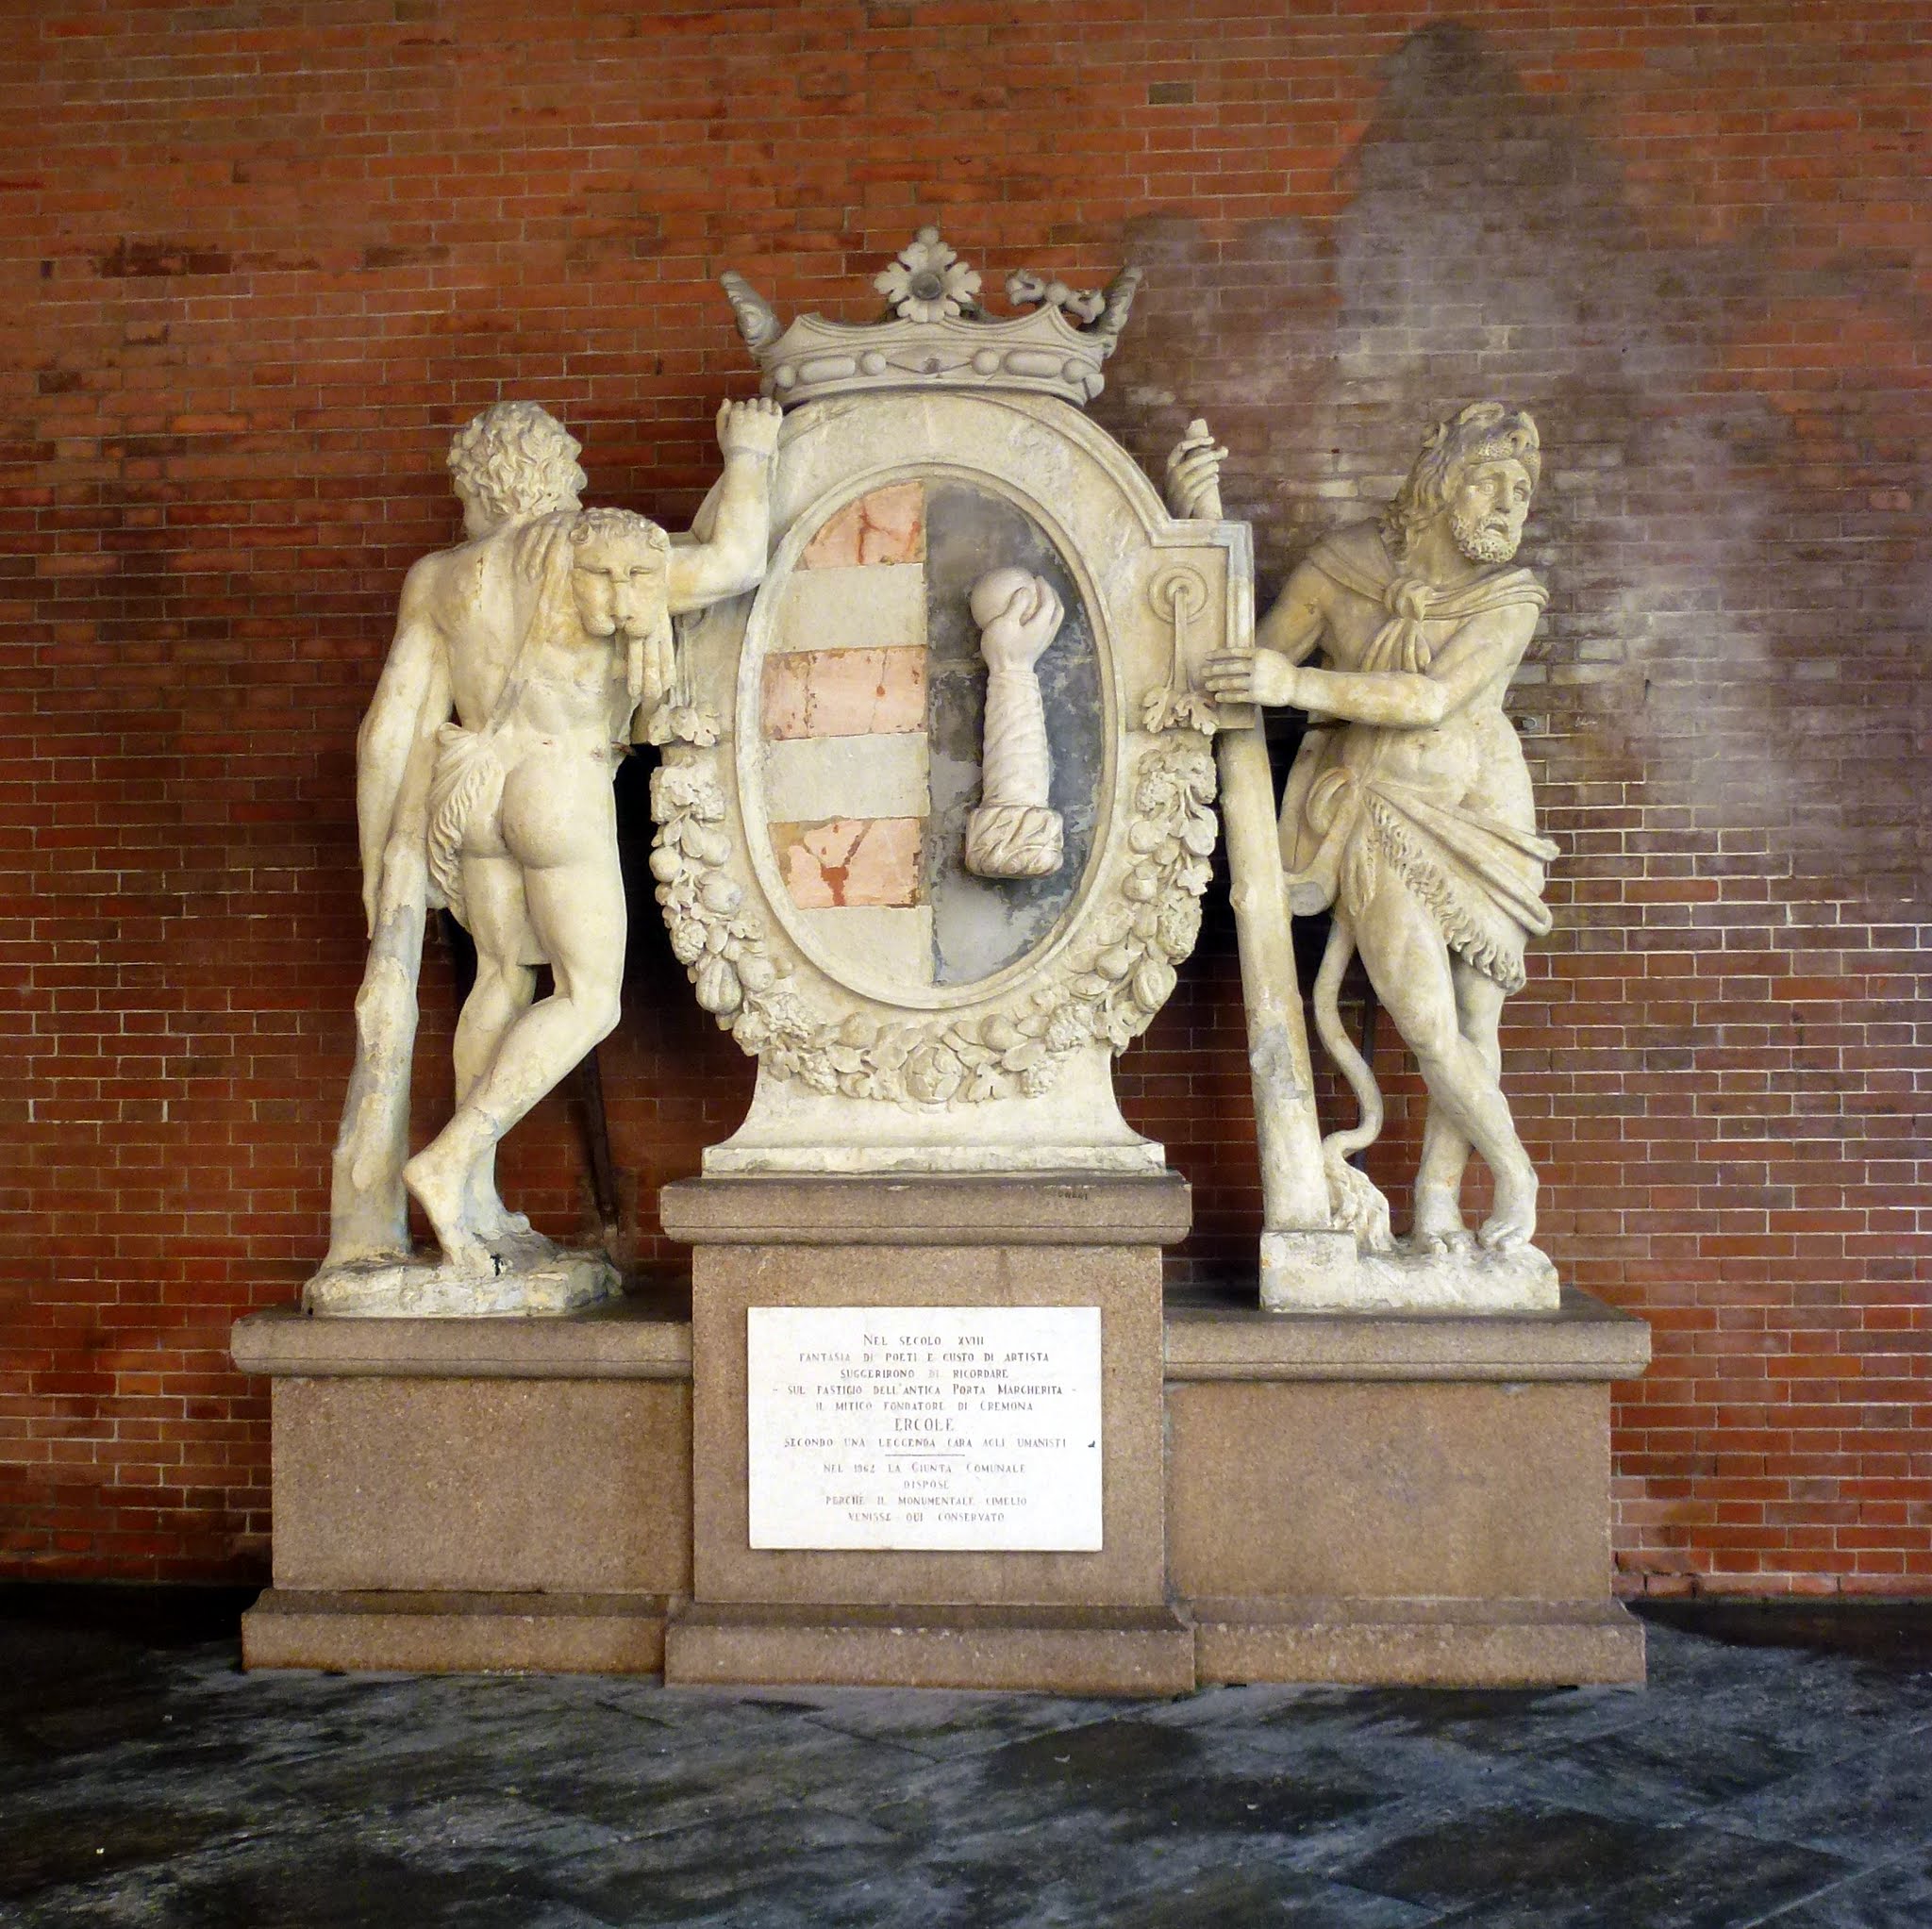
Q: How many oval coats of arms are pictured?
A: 1